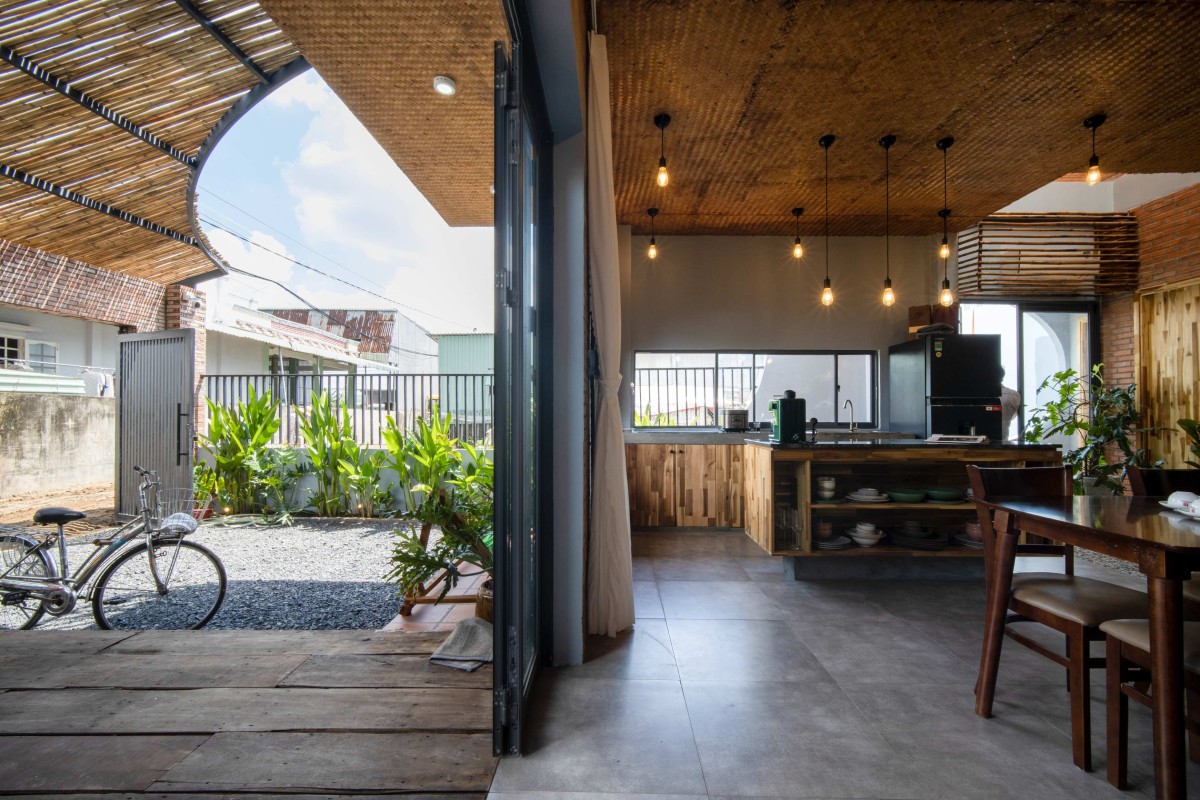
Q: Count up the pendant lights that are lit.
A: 8